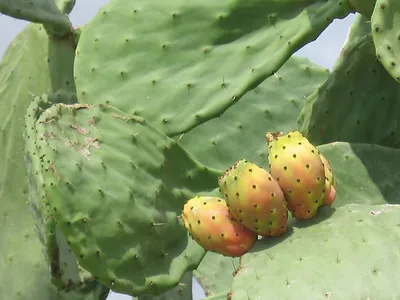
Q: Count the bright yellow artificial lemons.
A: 0